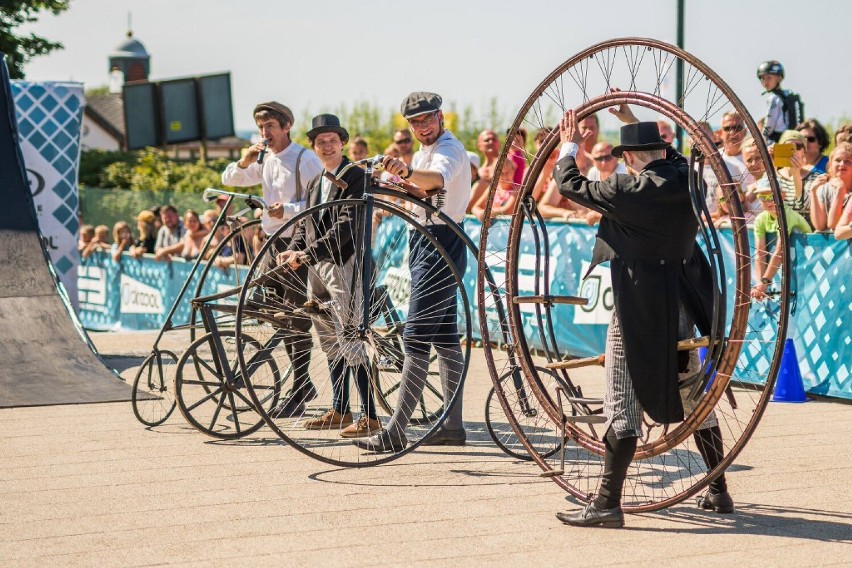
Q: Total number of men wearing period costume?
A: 4